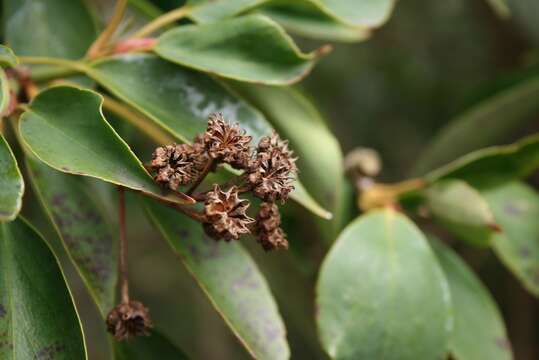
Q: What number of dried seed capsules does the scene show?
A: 6